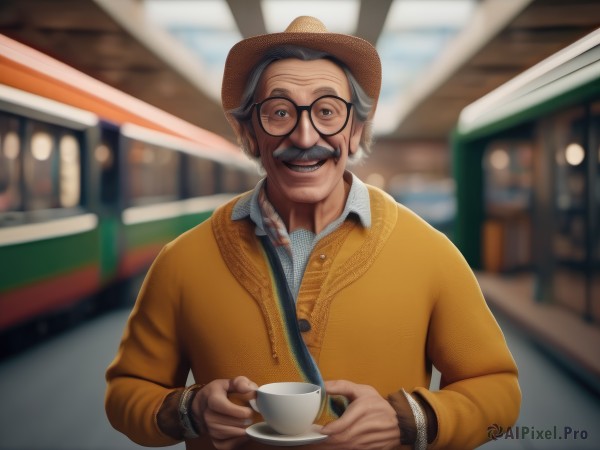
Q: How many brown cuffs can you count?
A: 2